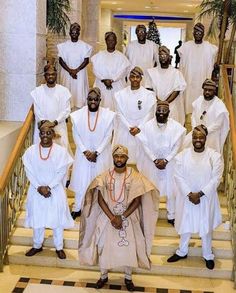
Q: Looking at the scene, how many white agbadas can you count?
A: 12